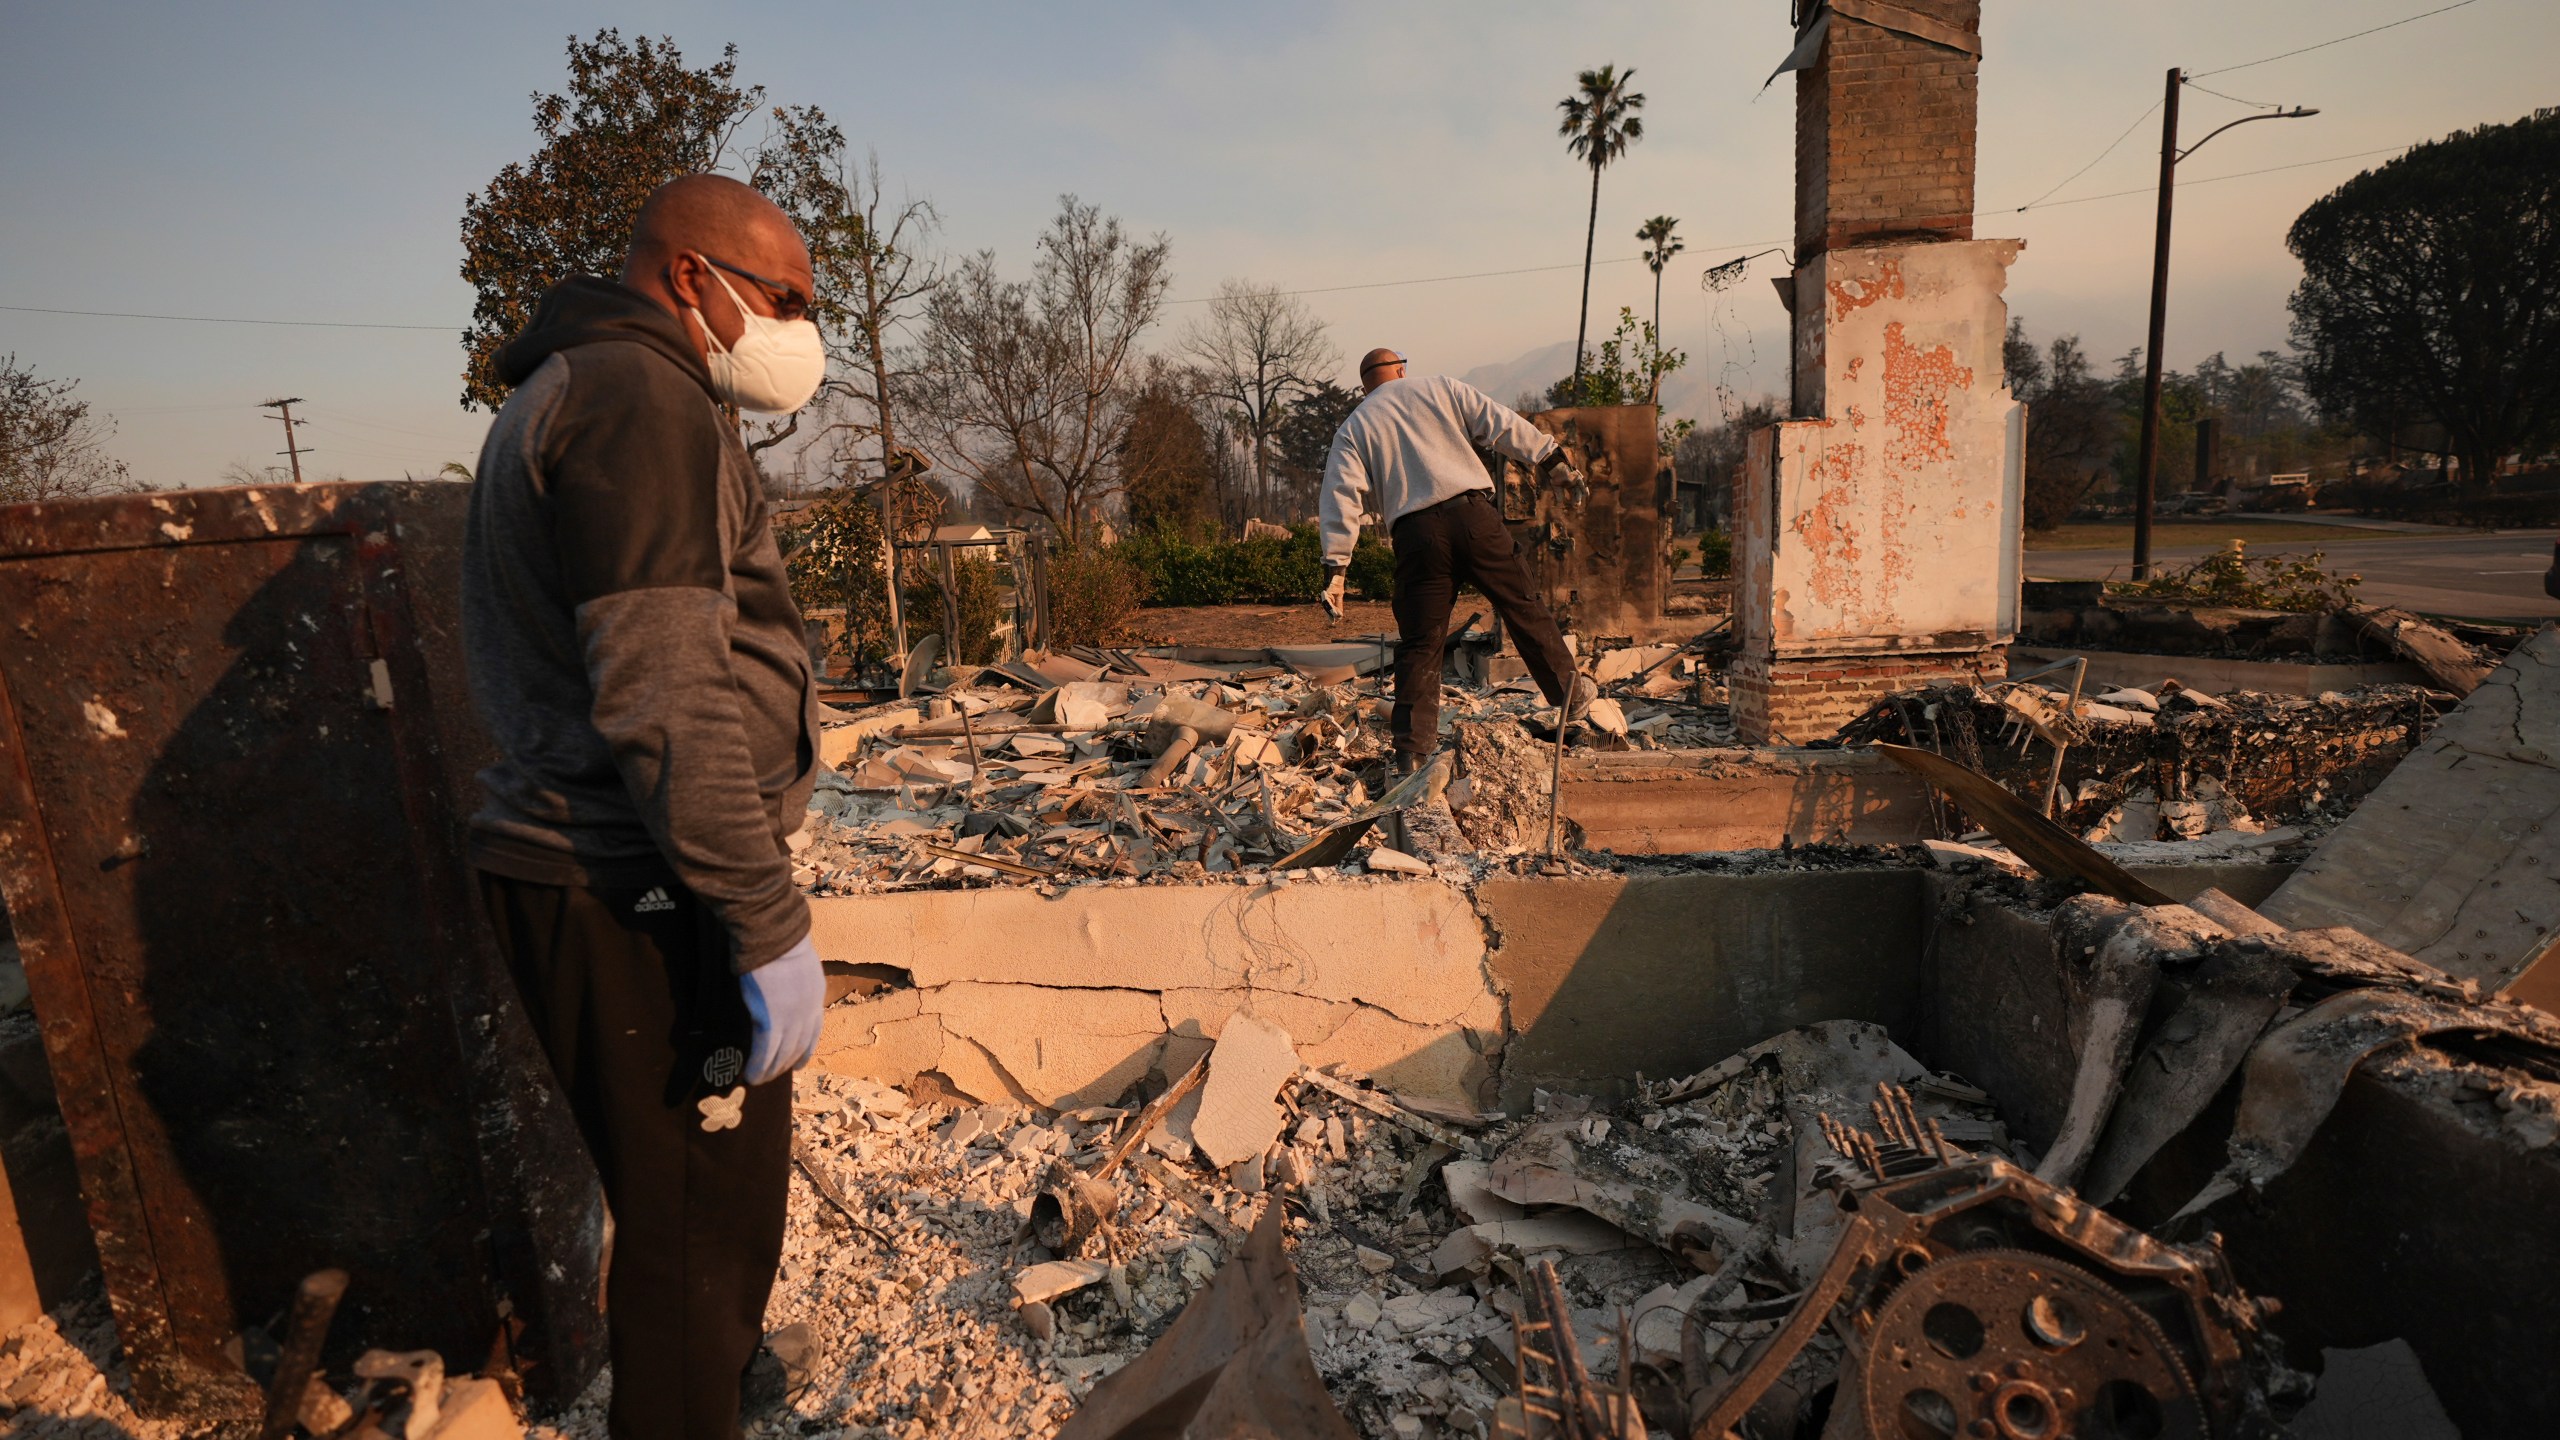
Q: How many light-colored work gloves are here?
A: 3